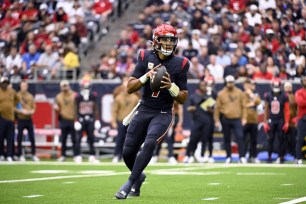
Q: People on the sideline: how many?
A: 13